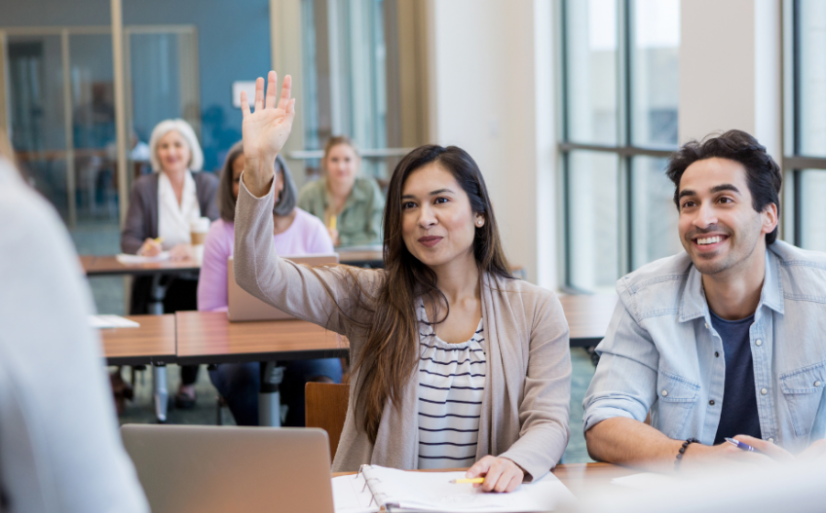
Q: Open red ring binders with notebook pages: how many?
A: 0